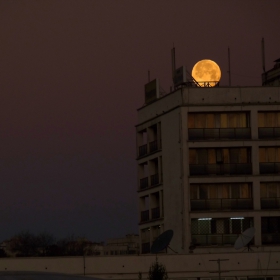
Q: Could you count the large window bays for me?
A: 8